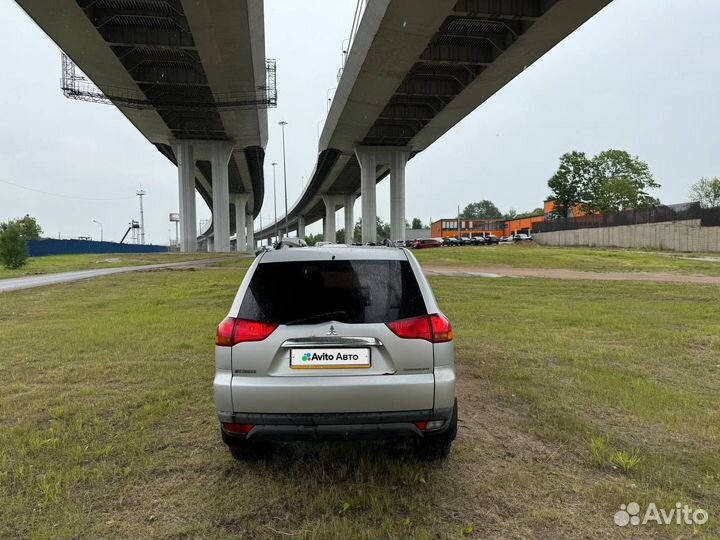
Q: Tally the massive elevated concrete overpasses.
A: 2